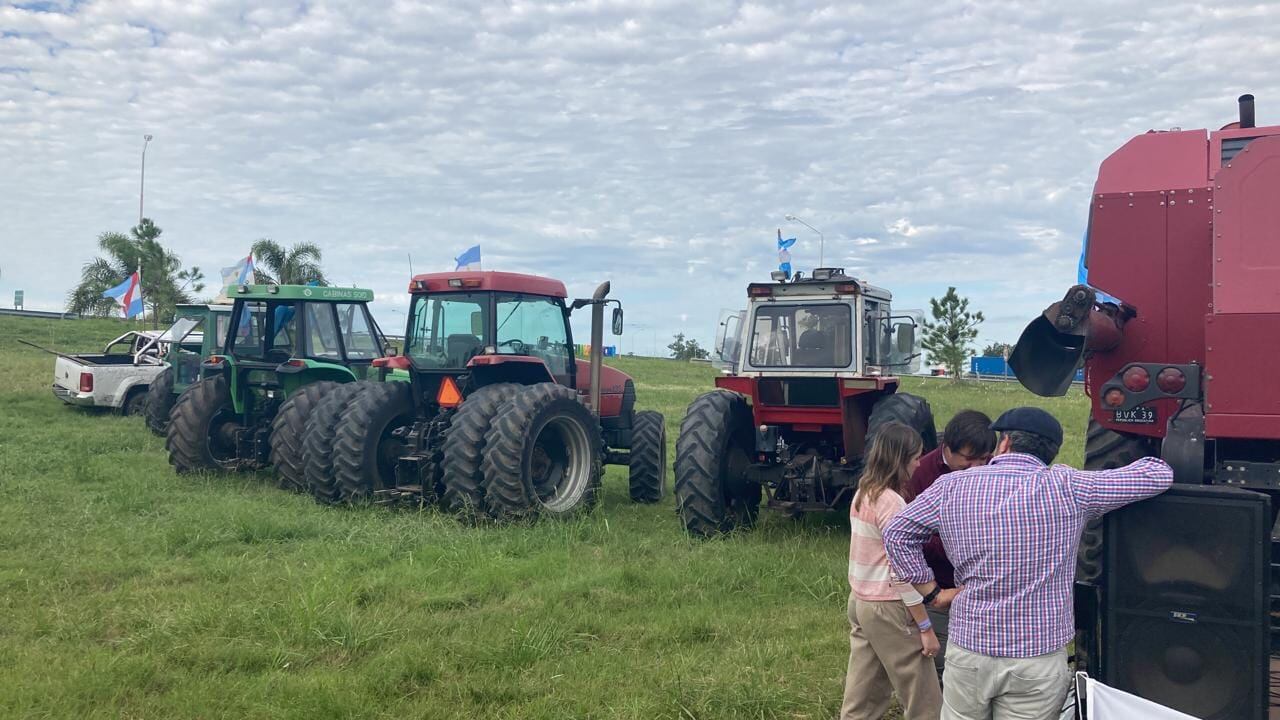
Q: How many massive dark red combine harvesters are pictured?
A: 1